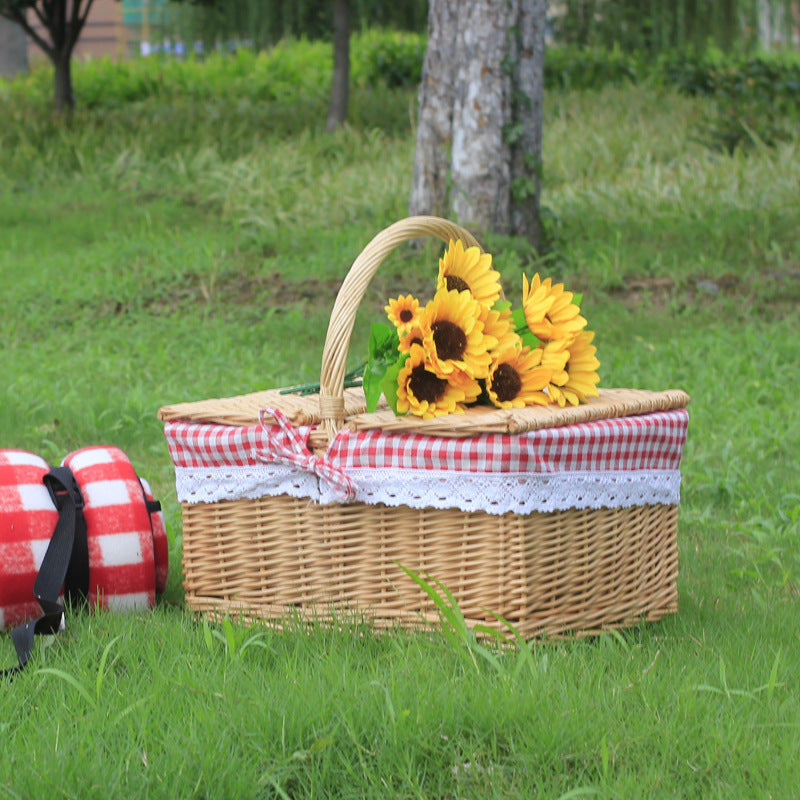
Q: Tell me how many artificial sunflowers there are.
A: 9